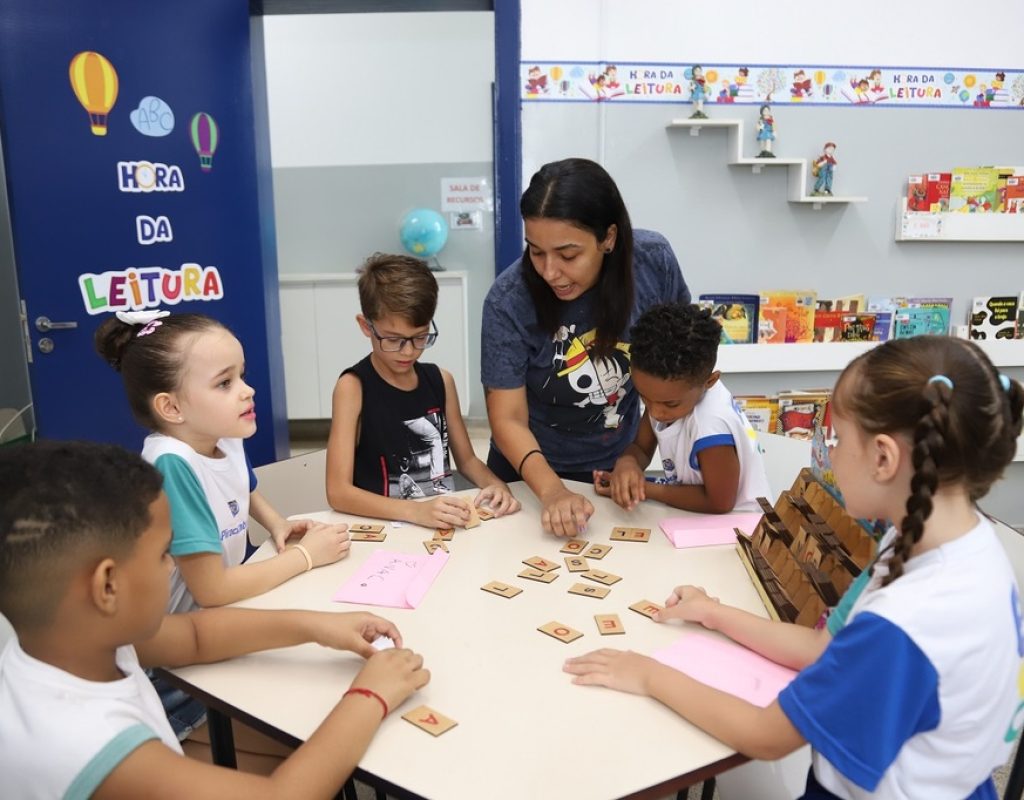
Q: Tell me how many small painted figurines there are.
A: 3